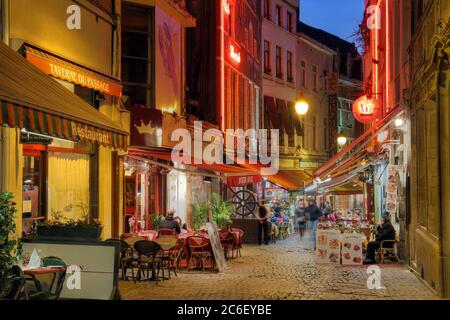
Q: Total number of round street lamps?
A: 2